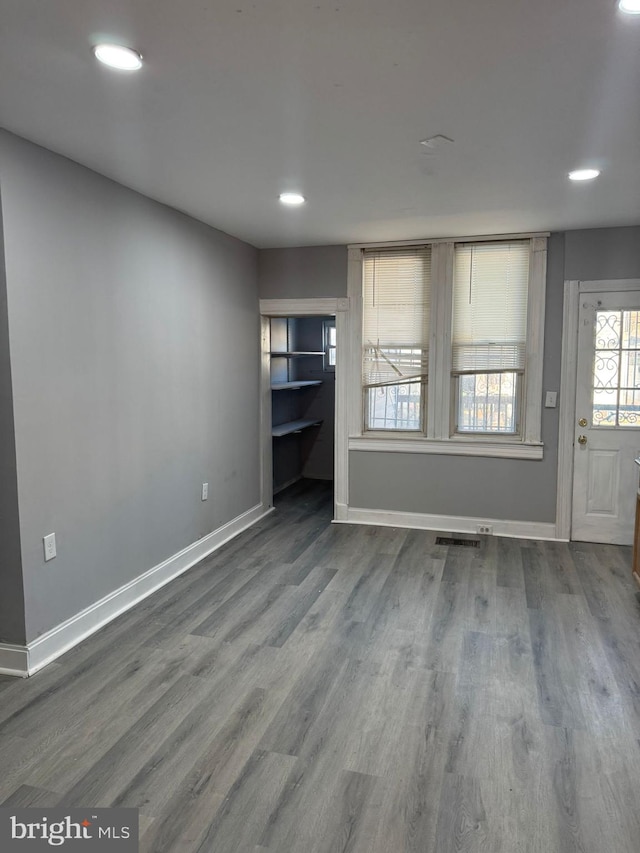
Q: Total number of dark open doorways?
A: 1